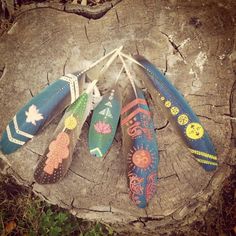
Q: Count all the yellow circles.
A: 6